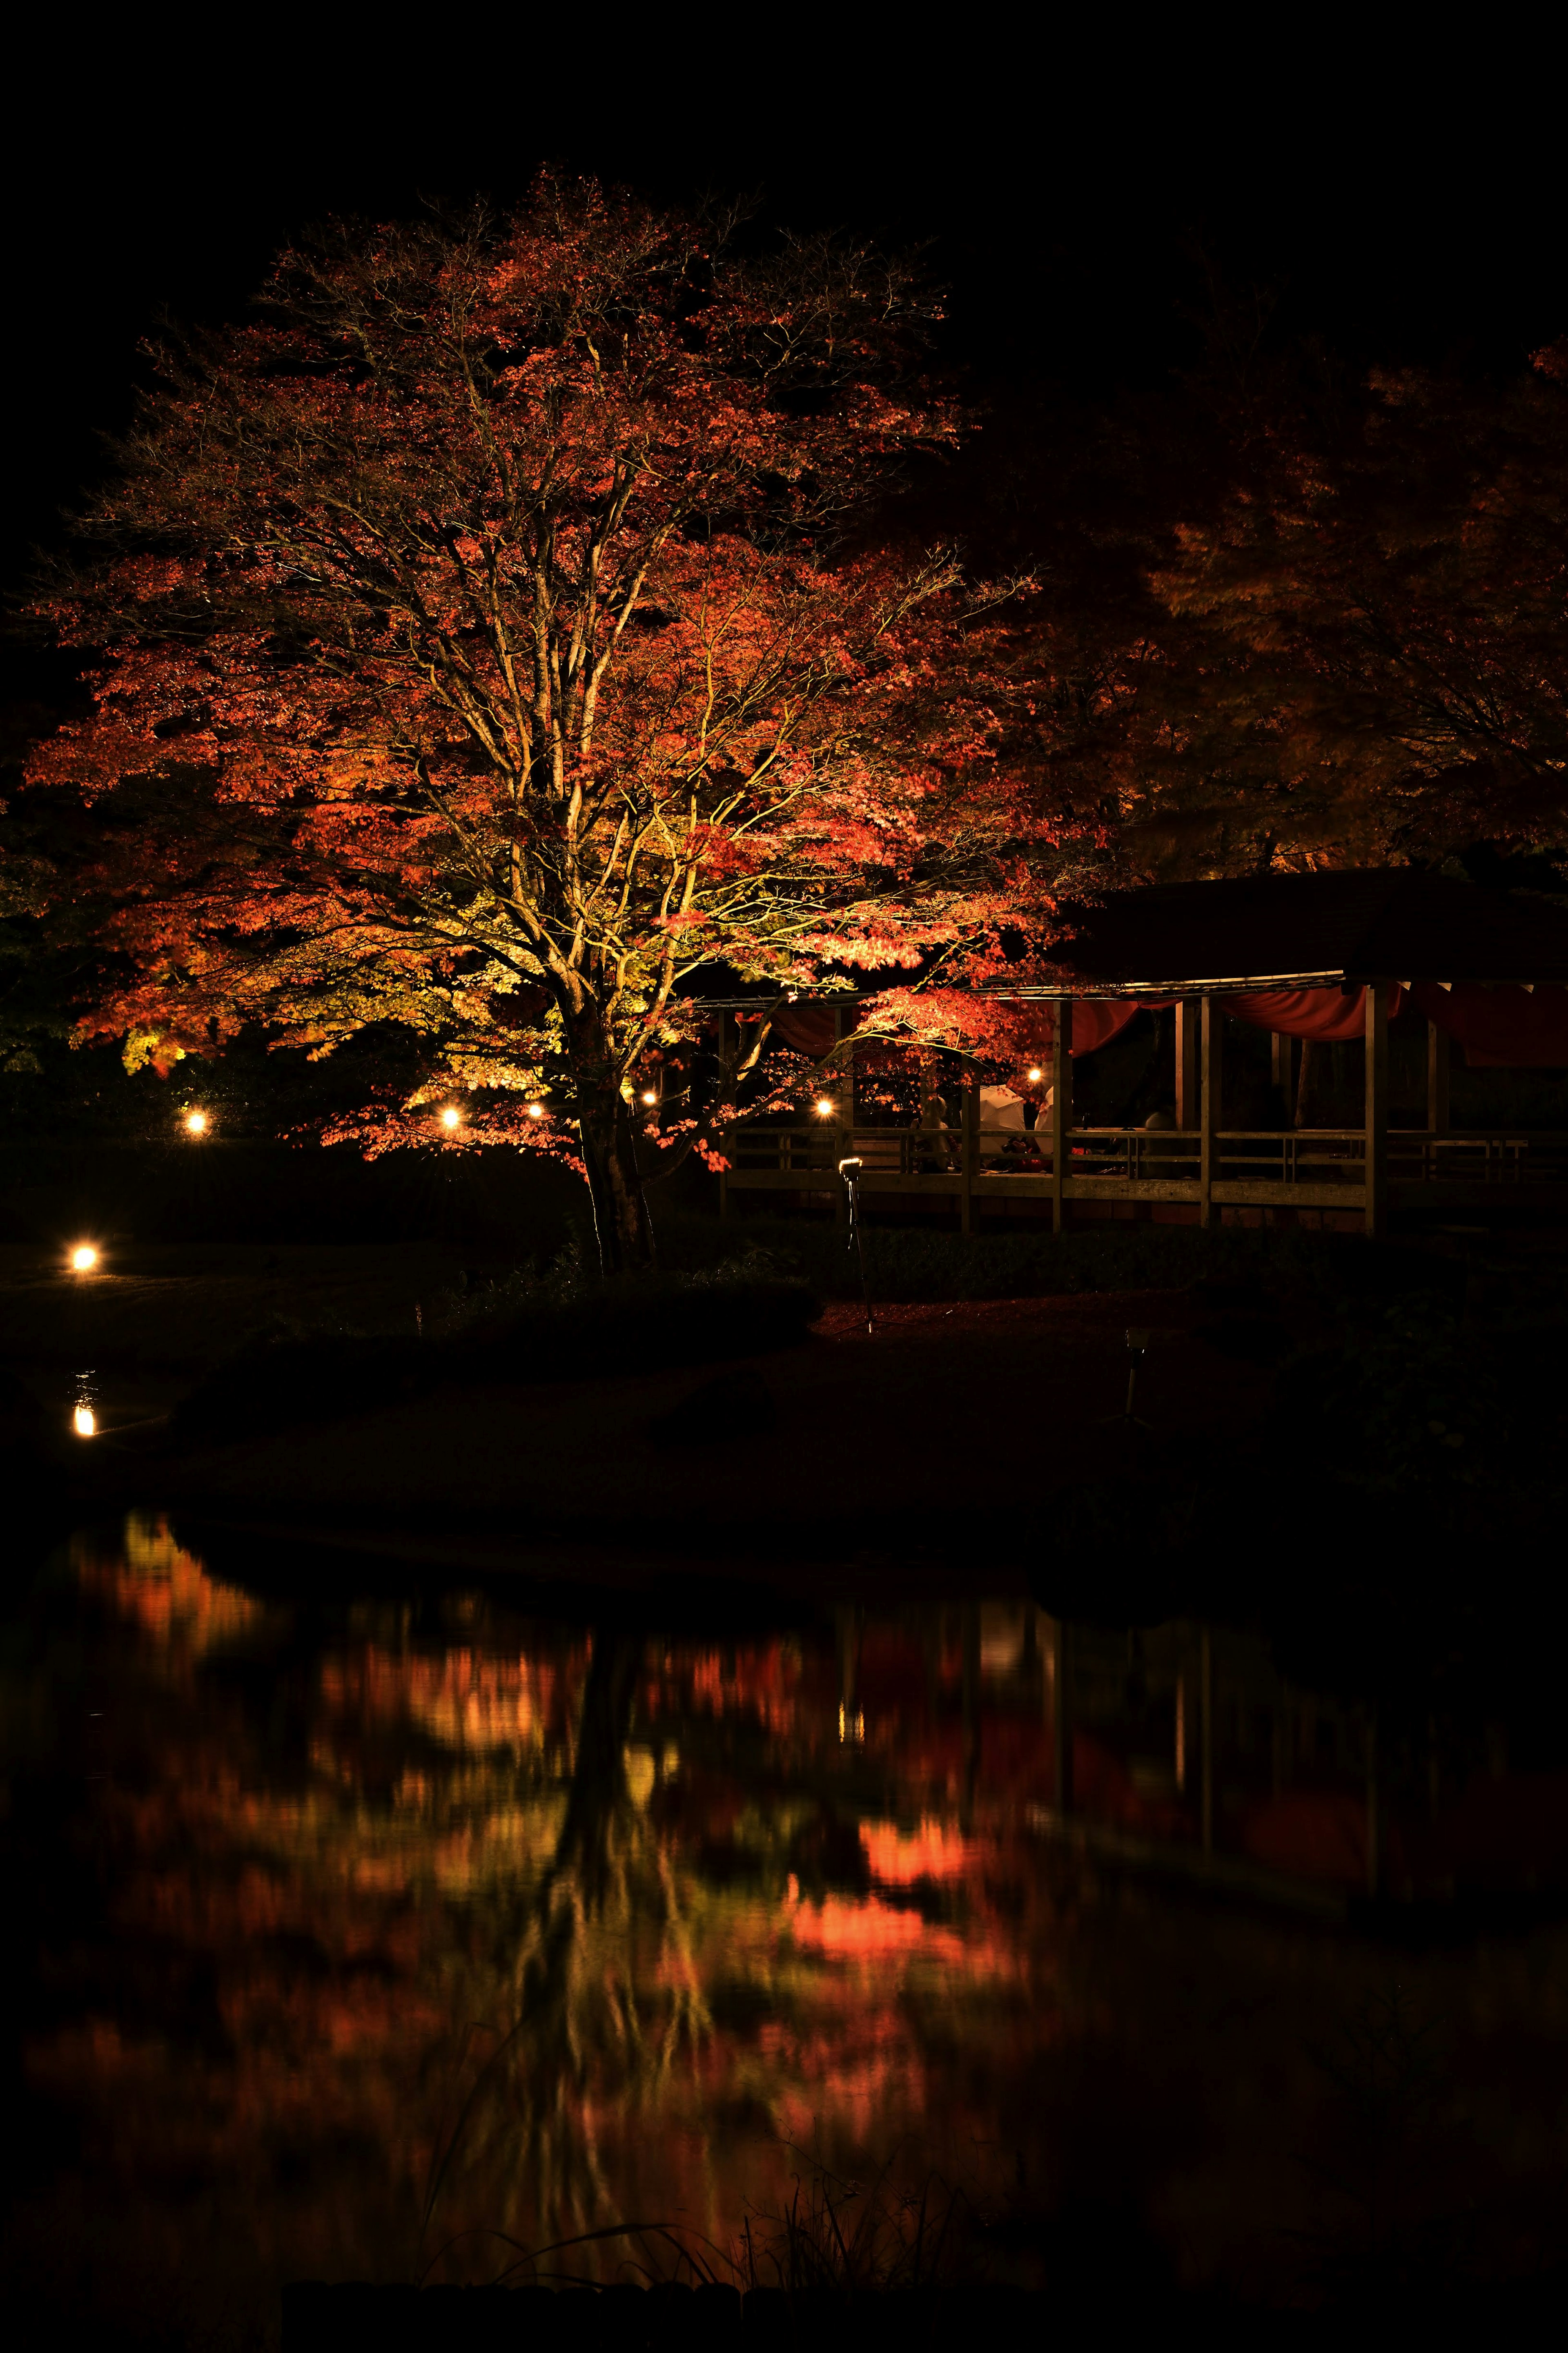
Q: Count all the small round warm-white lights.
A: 7